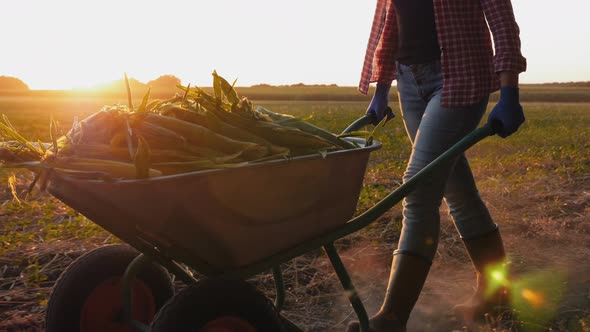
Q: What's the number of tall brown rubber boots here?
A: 2